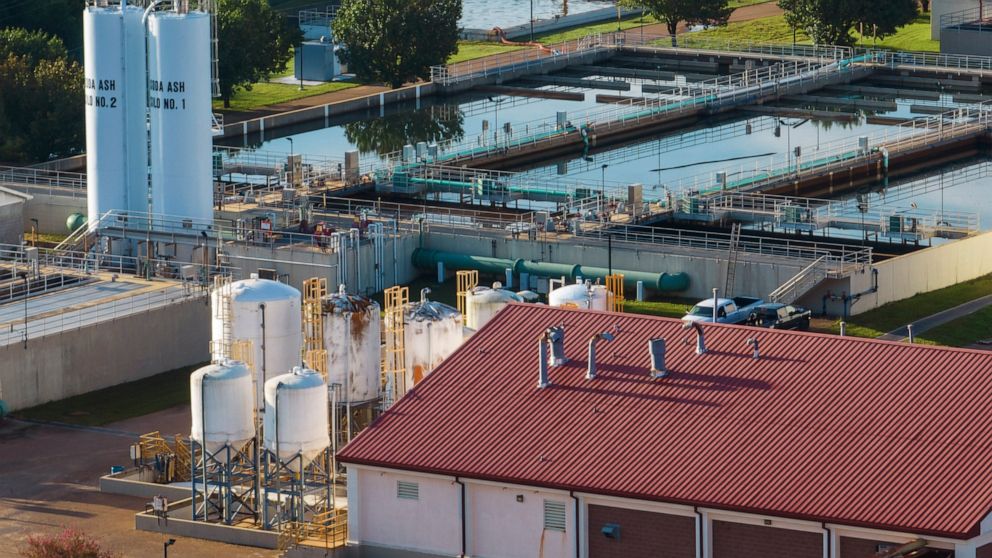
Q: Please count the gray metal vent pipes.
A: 6